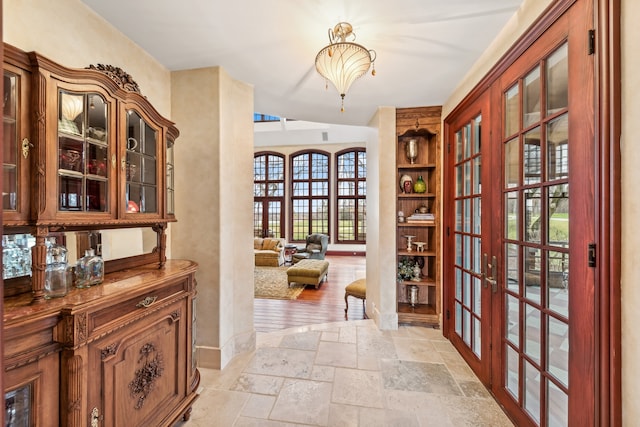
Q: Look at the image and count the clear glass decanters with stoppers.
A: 2